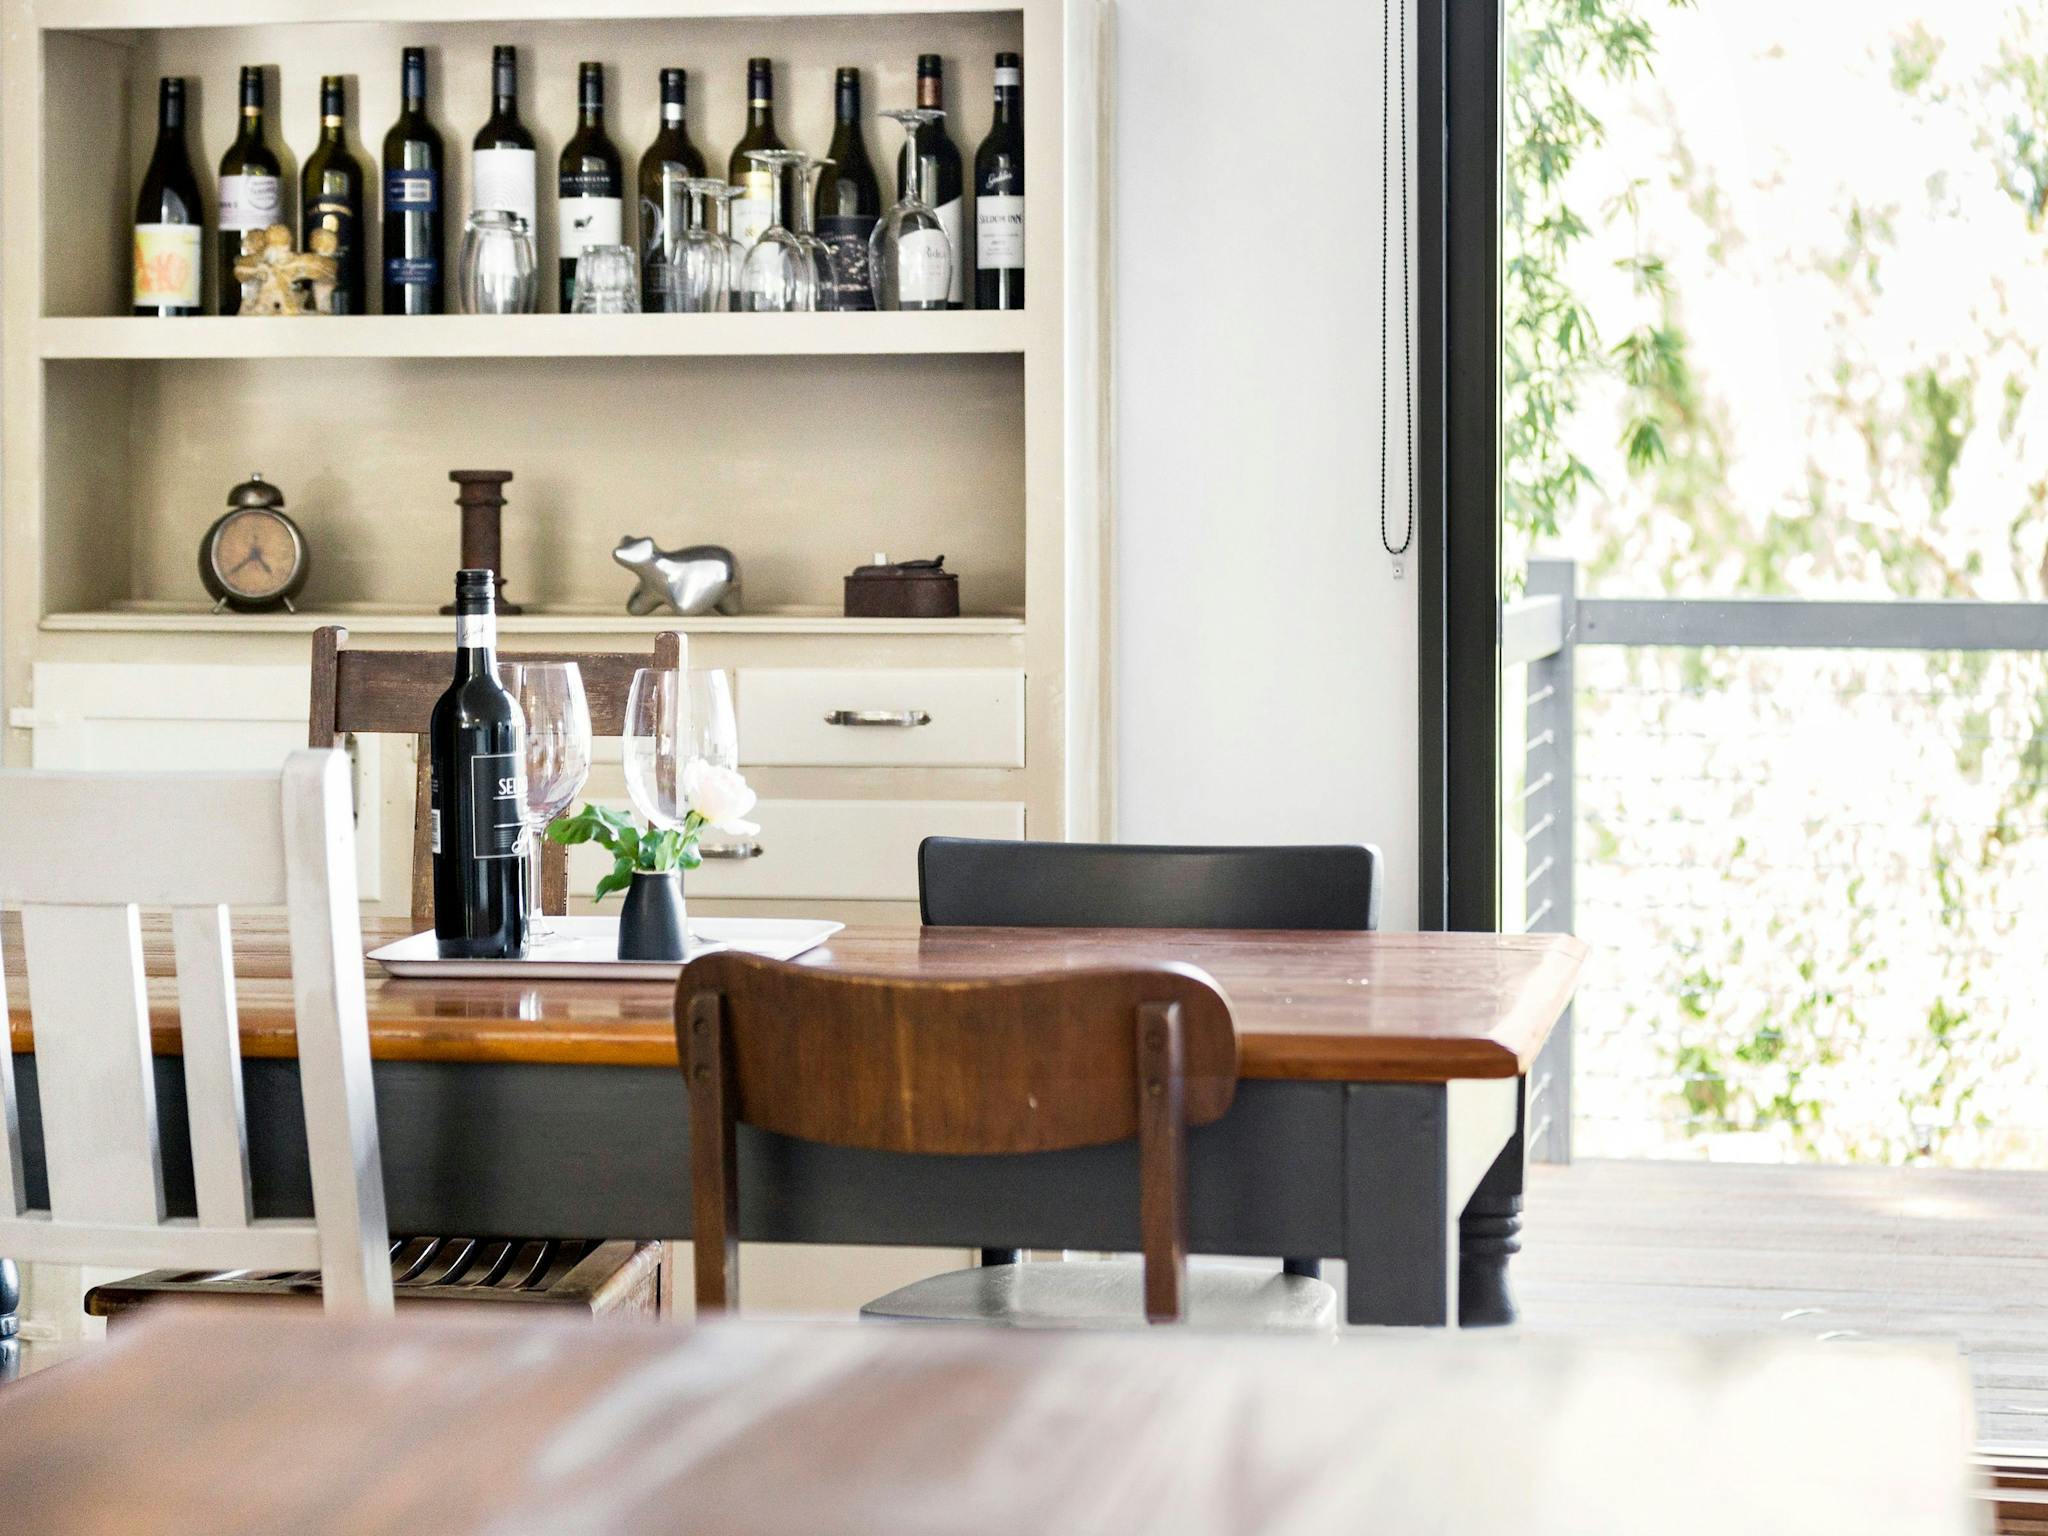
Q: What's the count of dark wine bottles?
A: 12